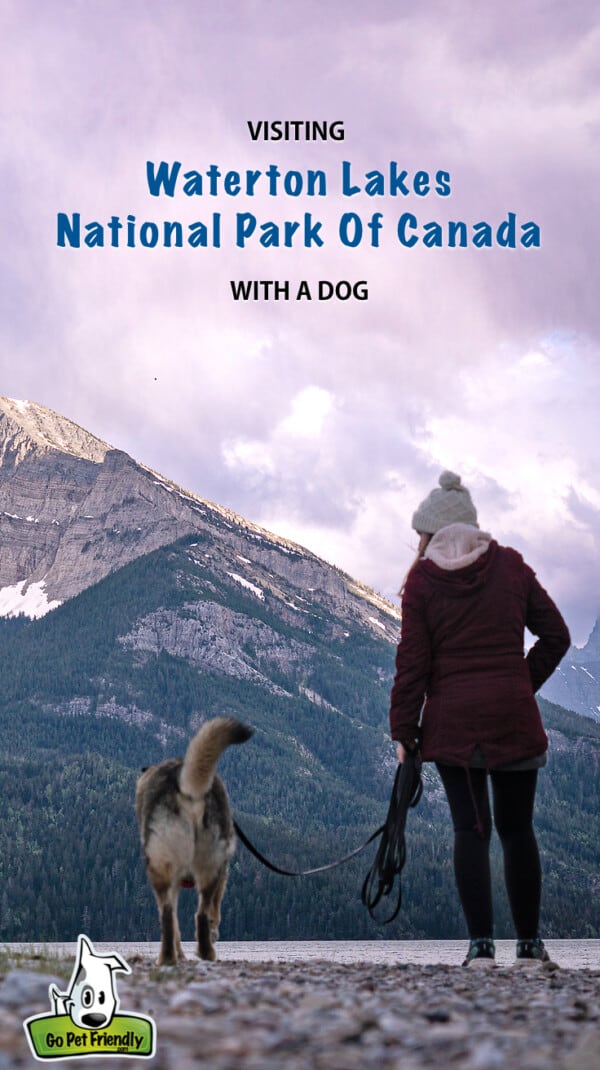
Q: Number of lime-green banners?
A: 1